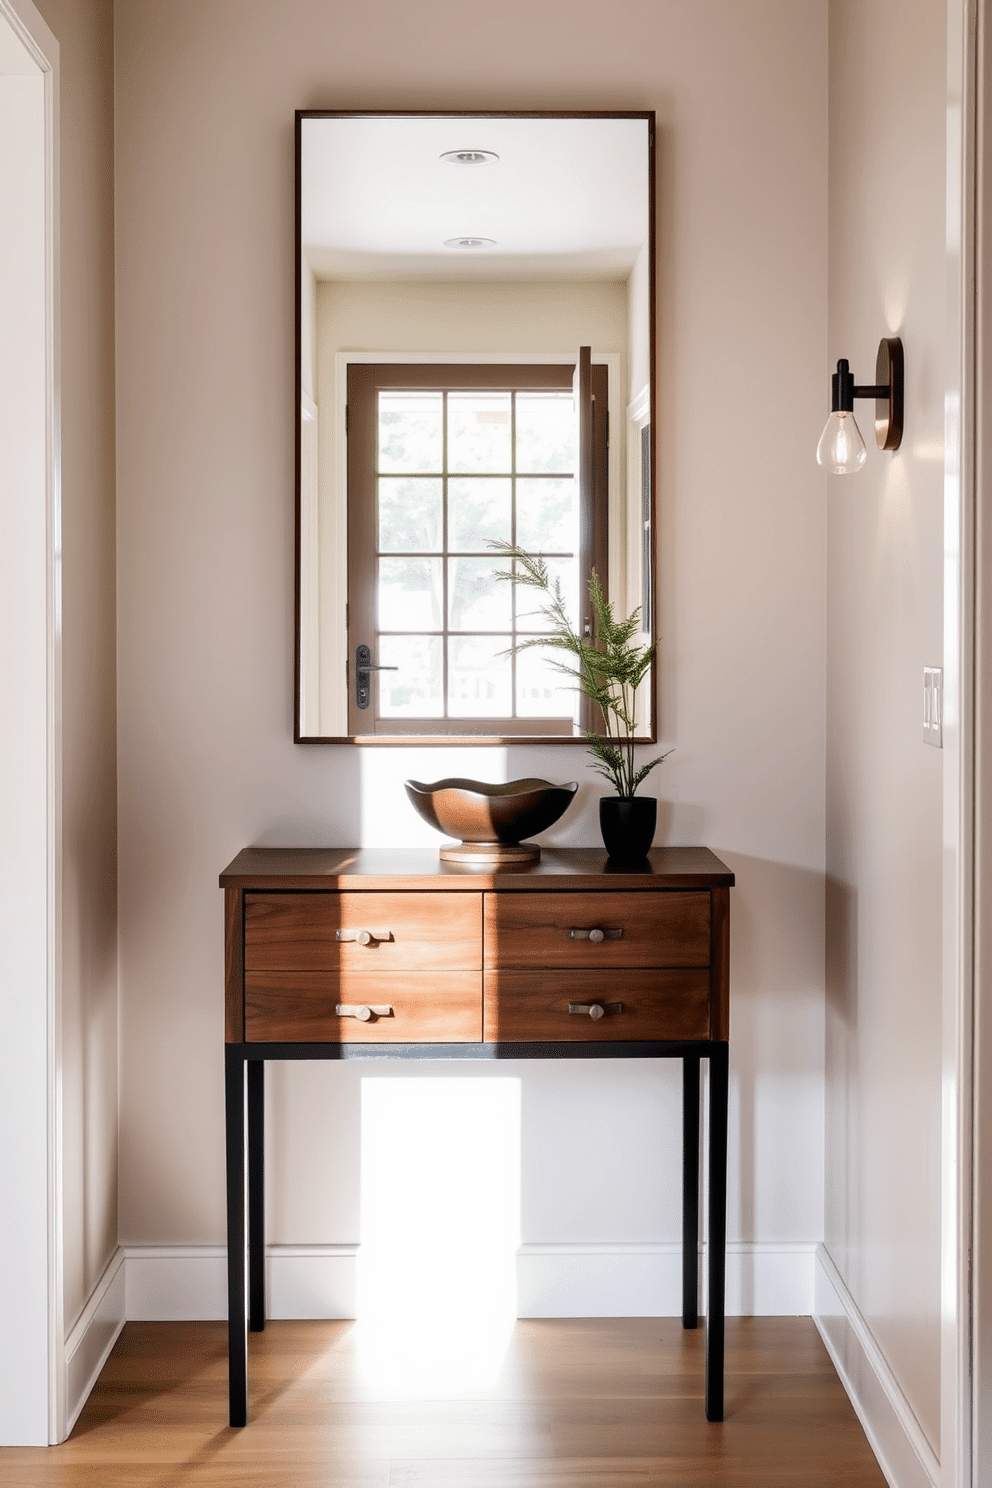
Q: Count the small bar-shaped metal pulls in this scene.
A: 4